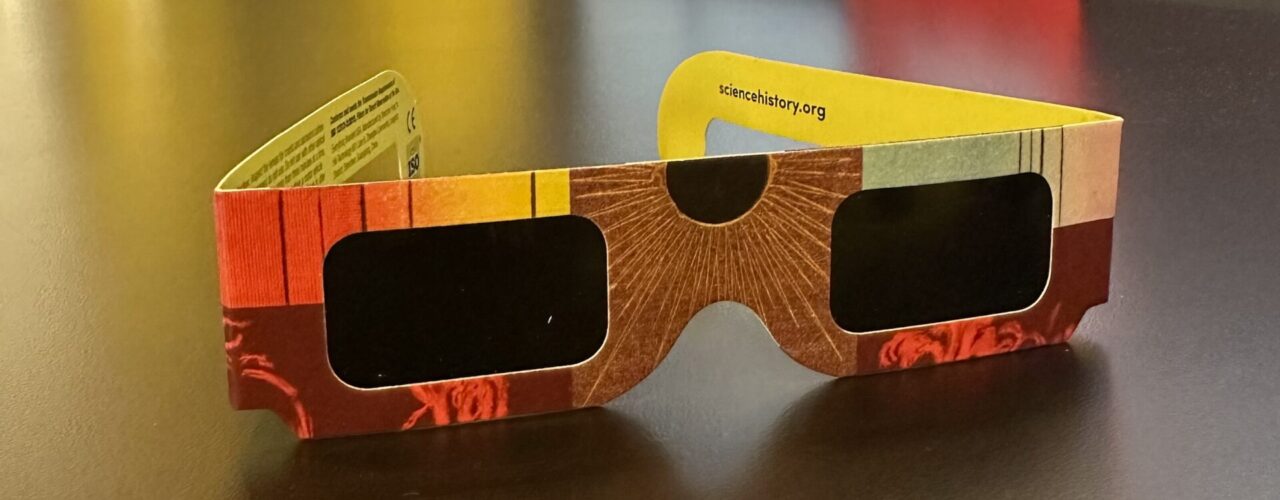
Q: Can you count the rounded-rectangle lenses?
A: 2